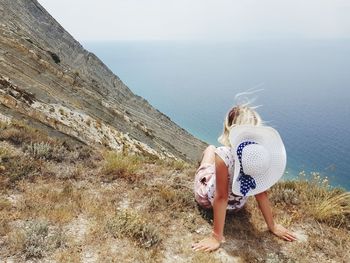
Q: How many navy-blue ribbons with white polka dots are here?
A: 1